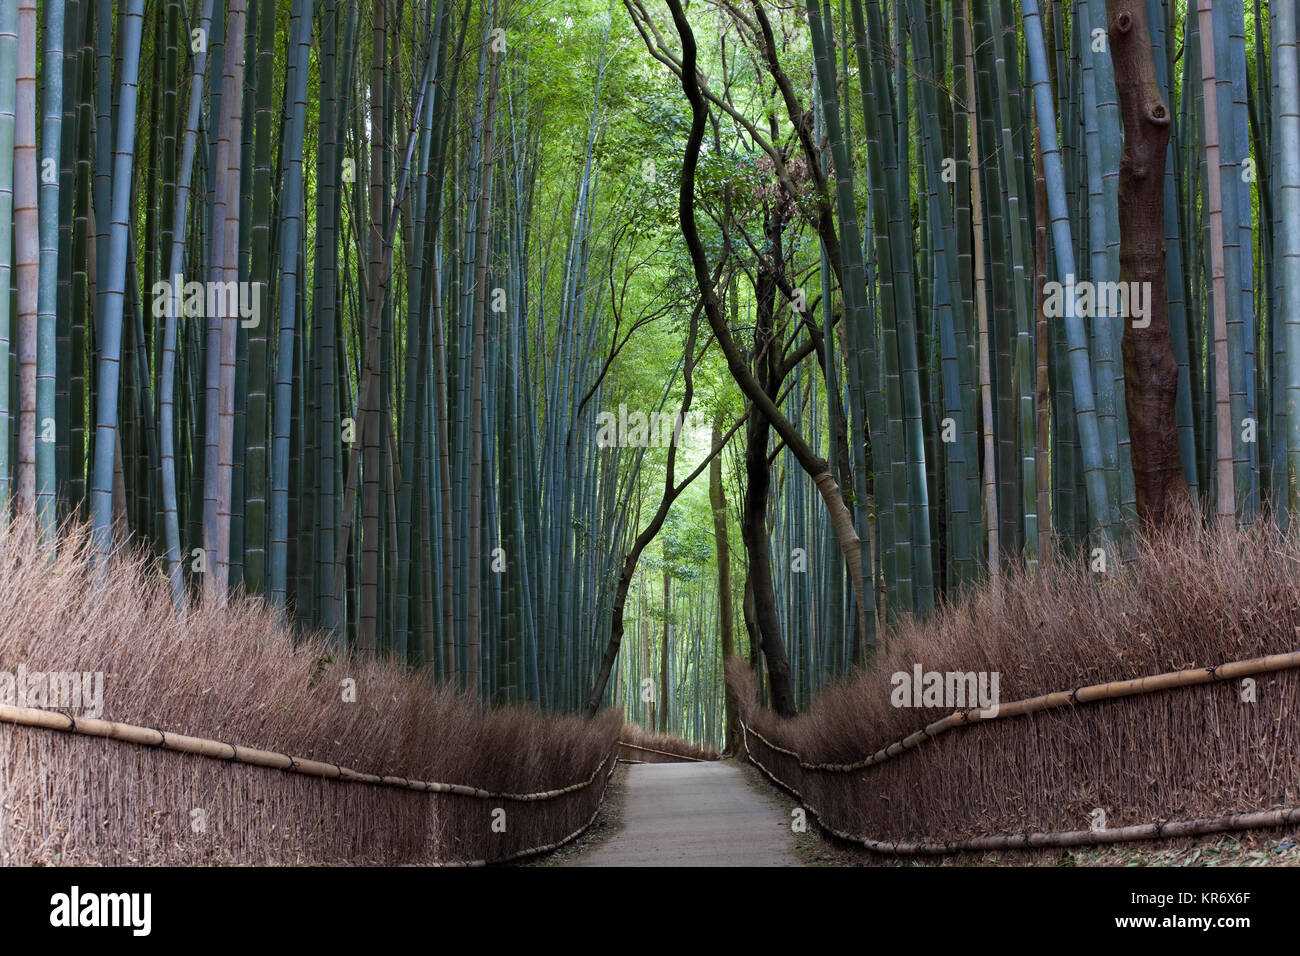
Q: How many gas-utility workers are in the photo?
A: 0